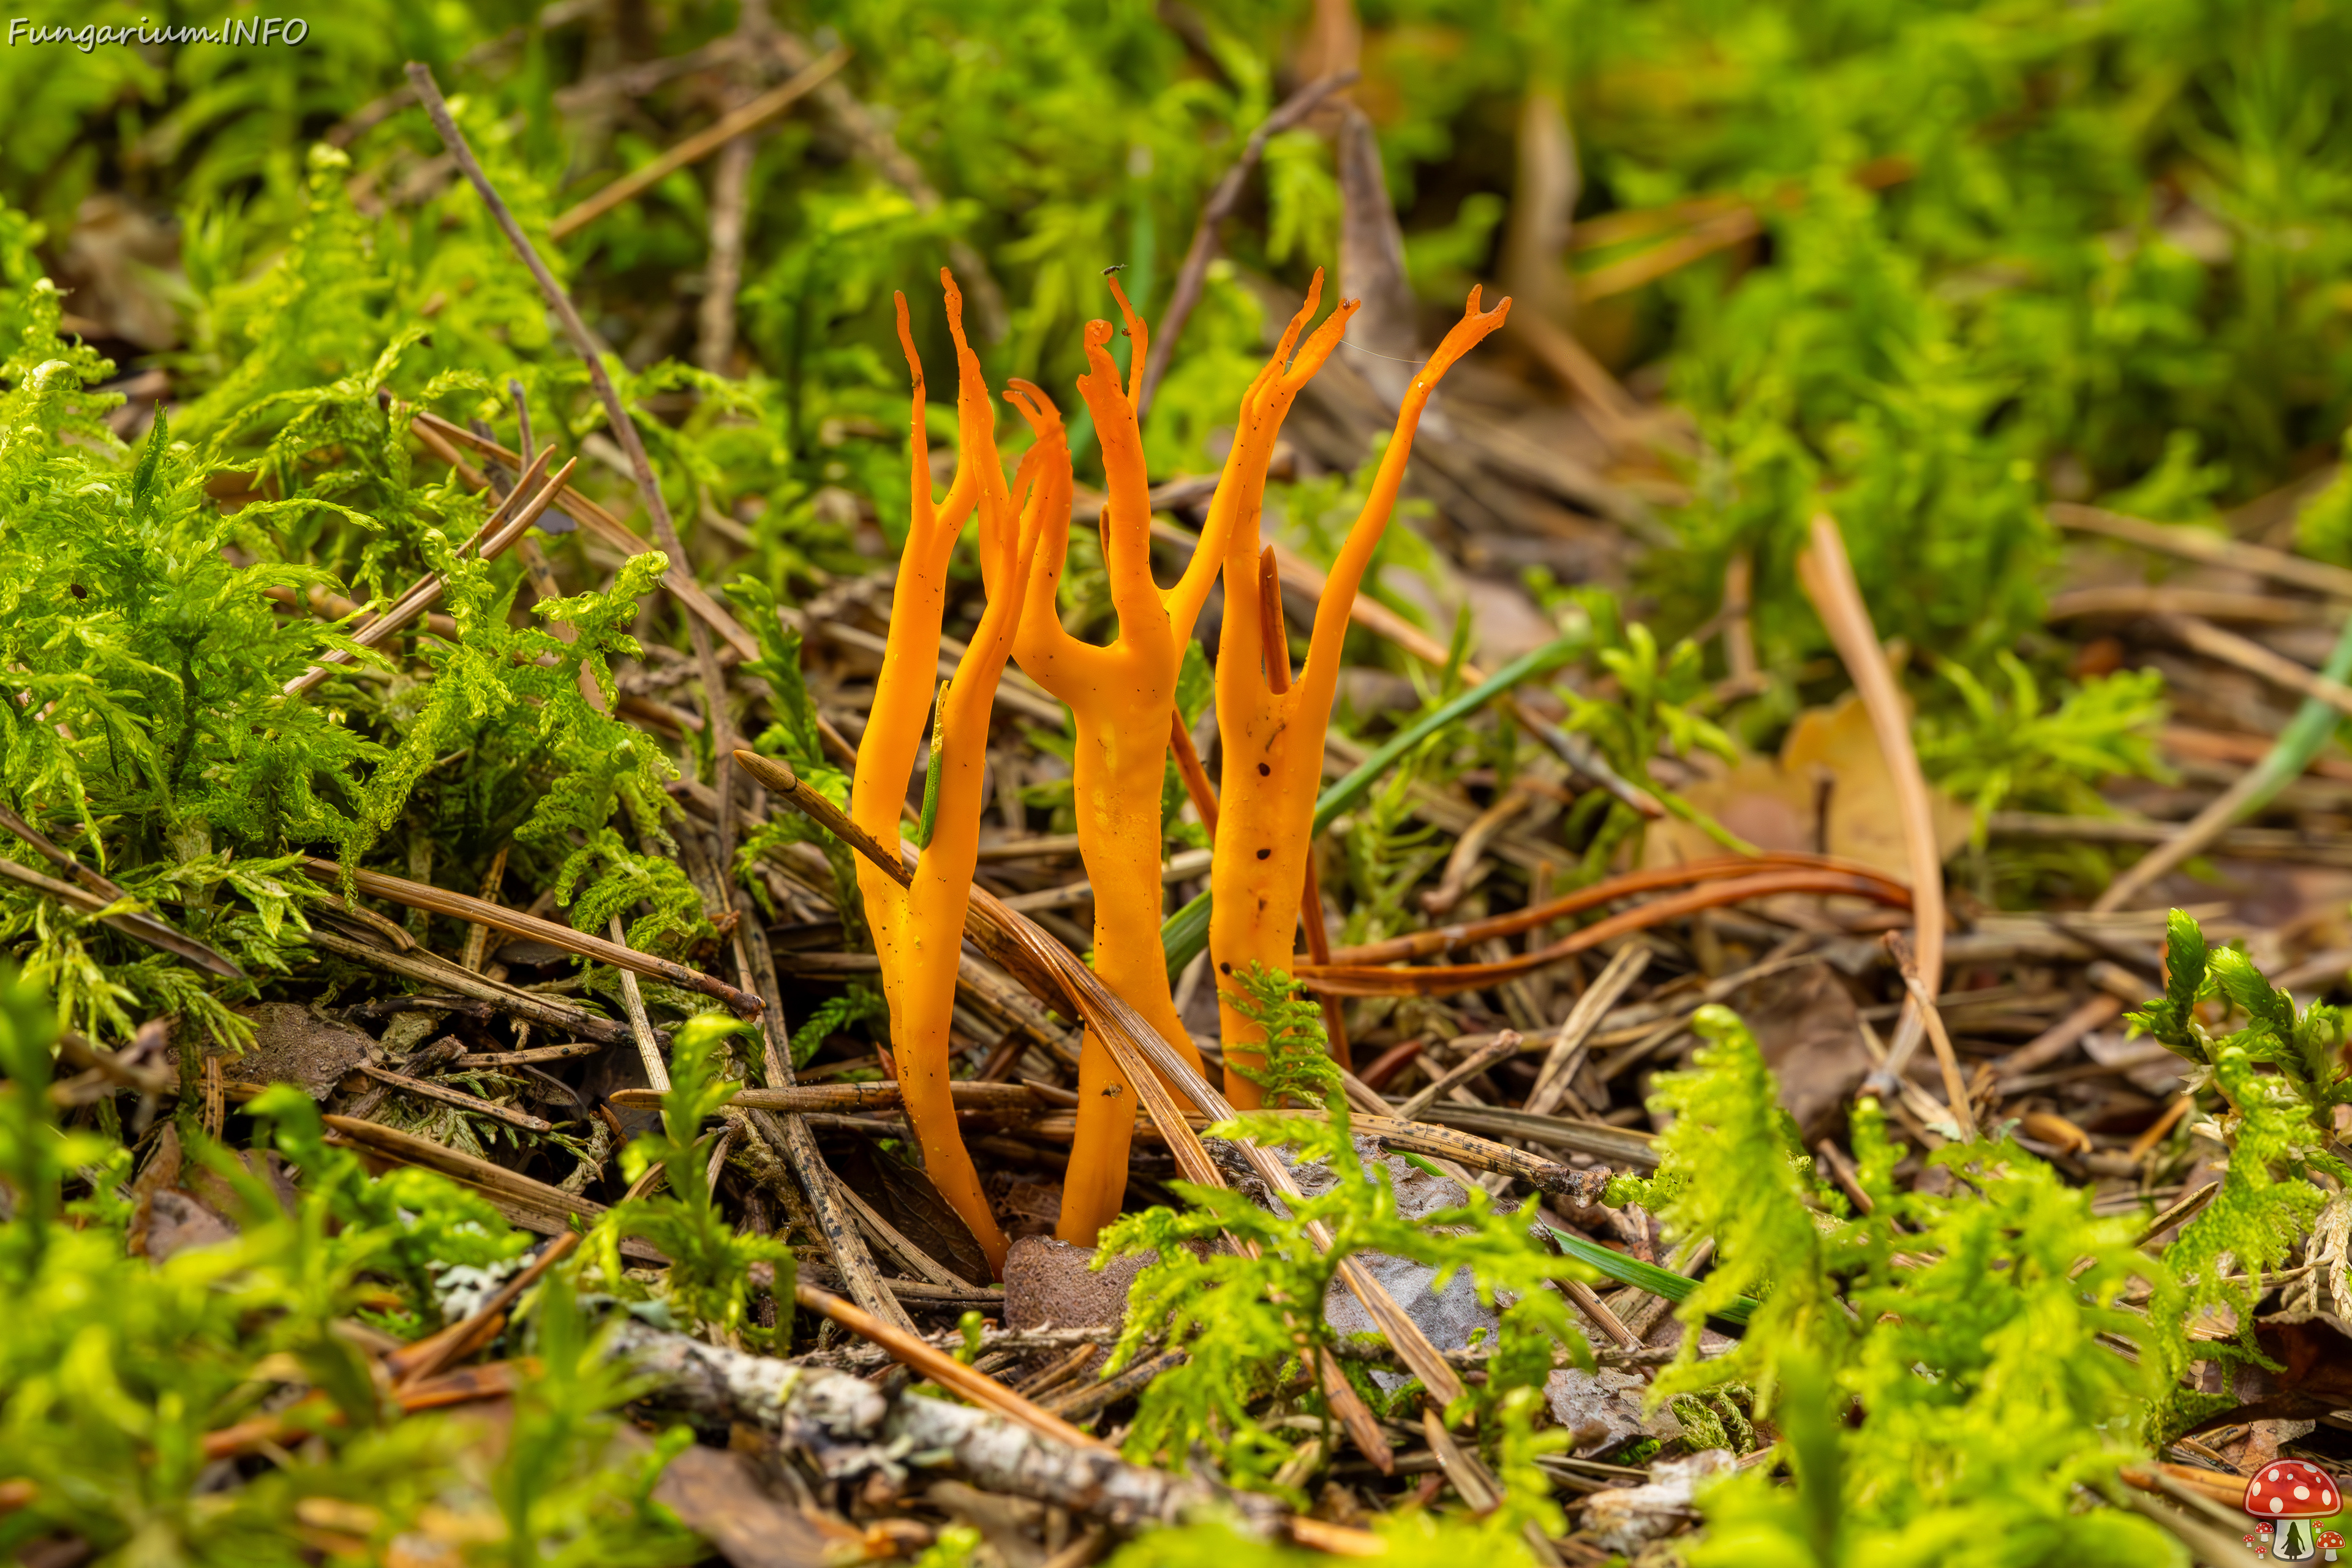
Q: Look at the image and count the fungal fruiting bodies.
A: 3